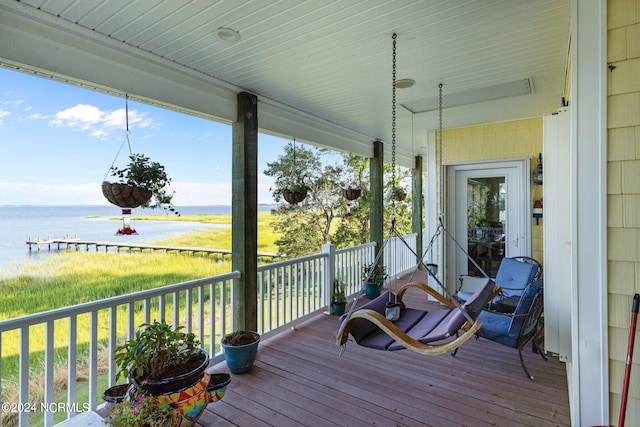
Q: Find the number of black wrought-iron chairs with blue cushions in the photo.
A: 2